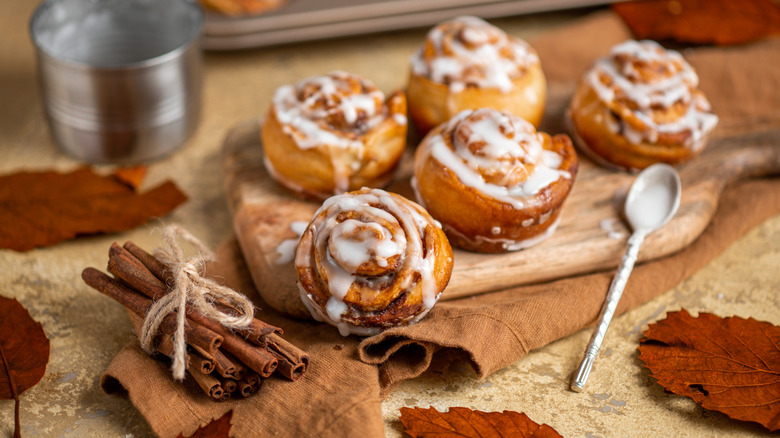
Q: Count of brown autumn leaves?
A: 6